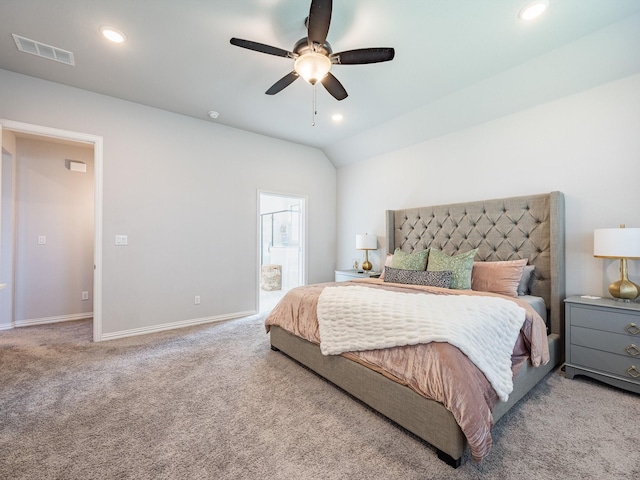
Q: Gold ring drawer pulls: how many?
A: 3